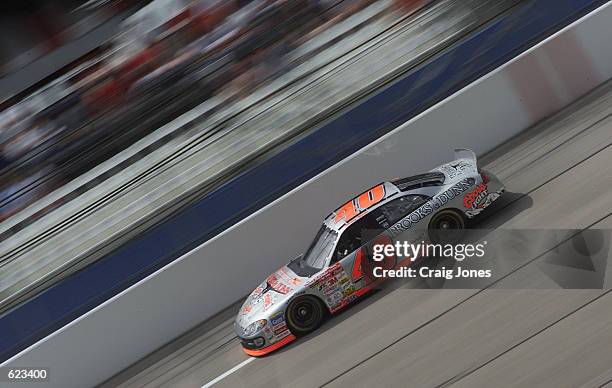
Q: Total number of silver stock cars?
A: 1